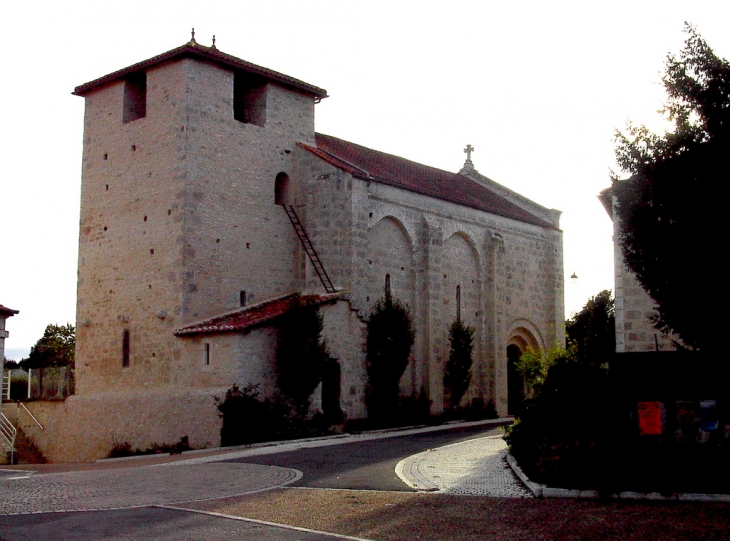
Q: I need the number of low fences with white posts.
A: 1